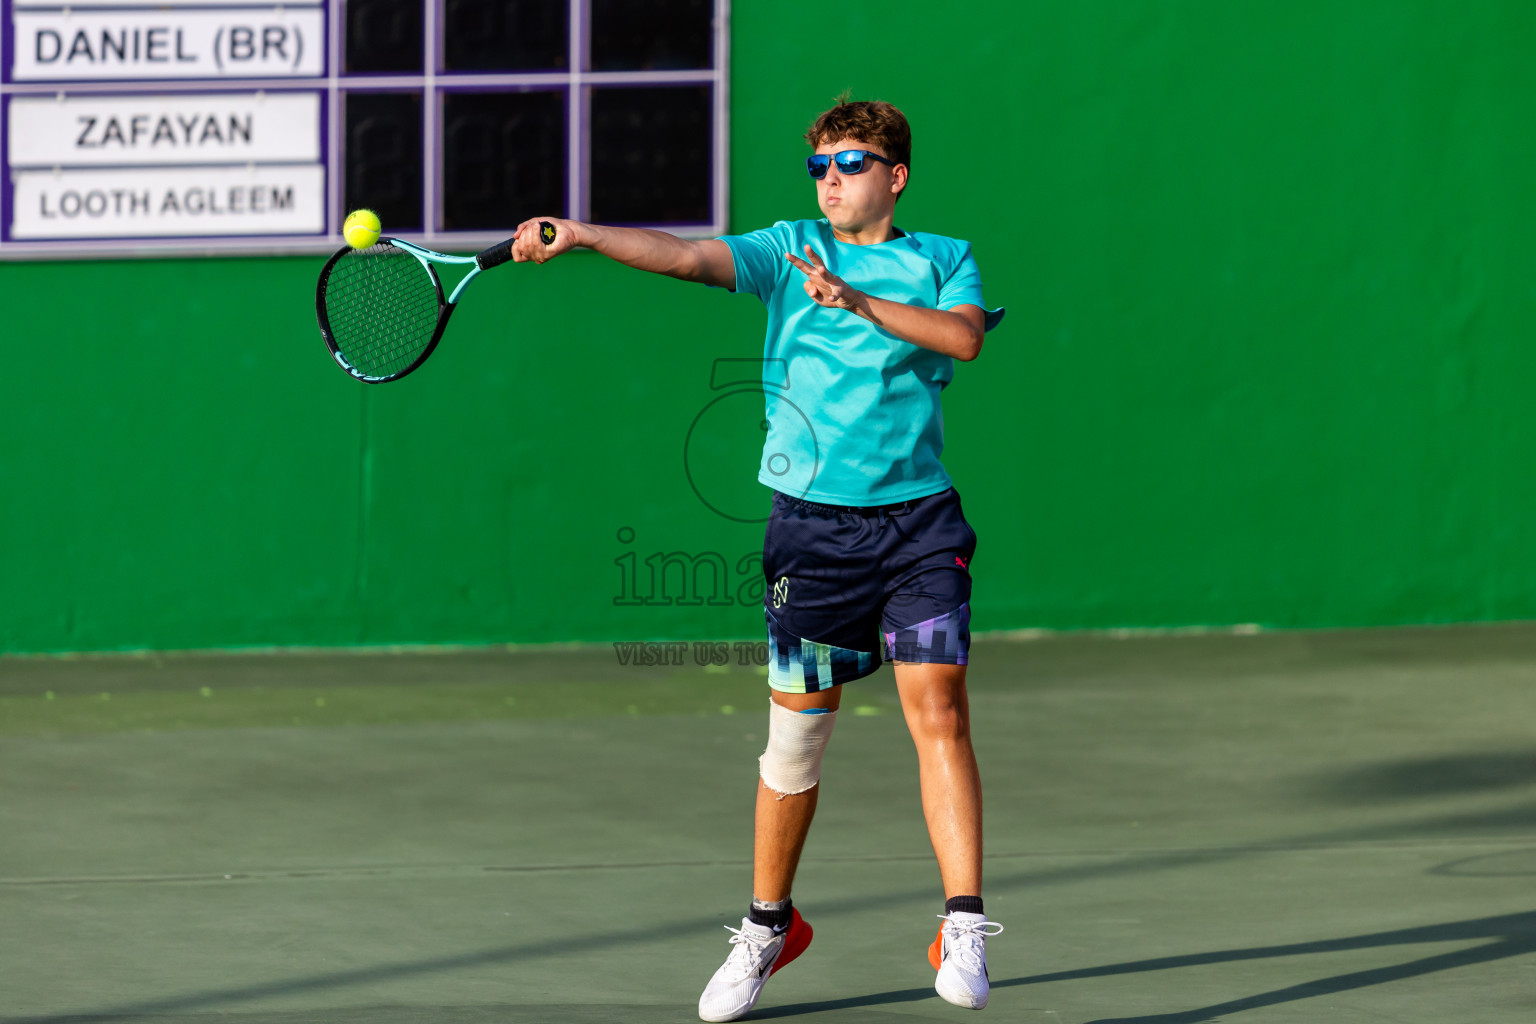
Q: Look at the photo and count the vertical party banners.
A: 0